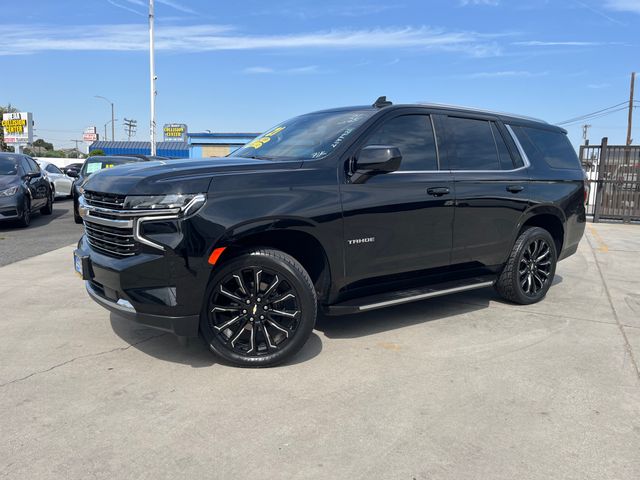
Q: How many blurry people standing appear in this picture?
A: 0